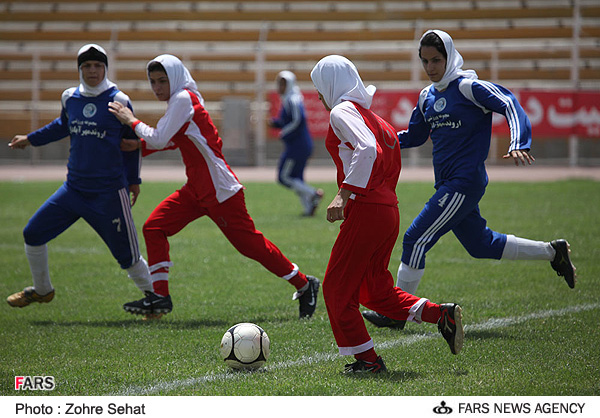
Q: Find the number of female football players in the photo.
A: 5